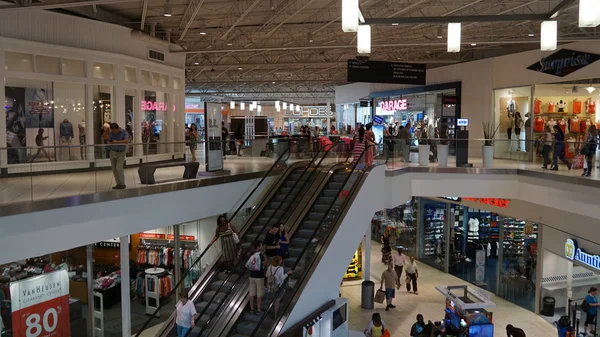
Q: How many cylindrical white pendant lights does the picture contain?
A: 15